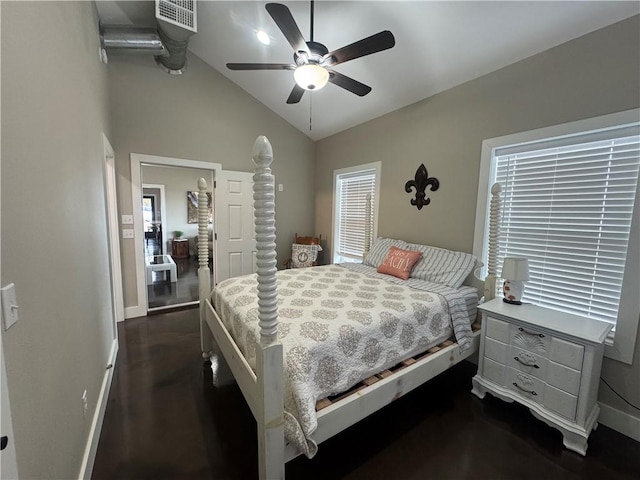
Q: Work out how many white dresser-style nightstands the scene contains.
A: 1